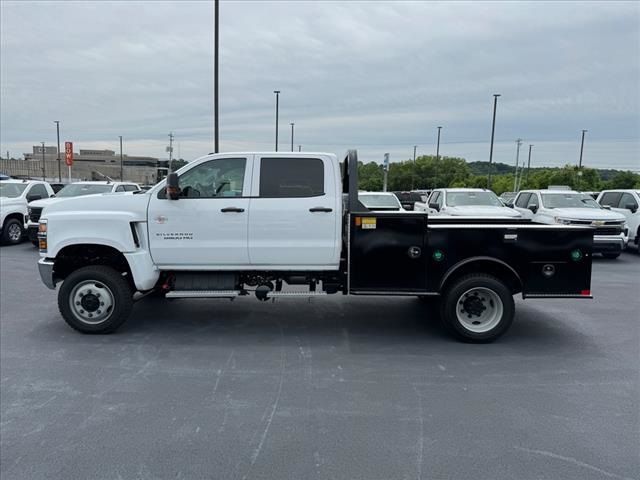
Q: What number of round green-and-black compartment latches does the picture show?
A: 2